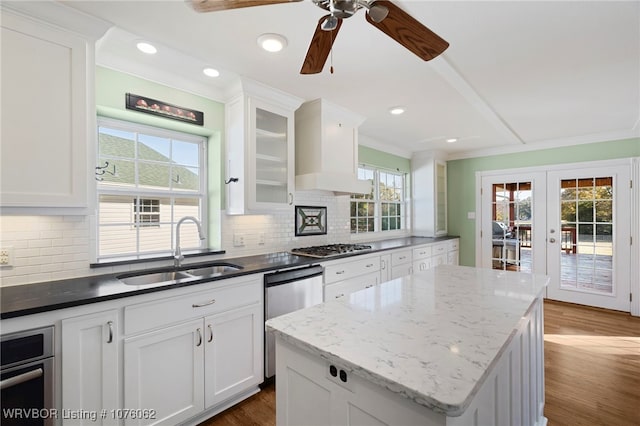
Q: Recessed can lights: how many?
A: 5